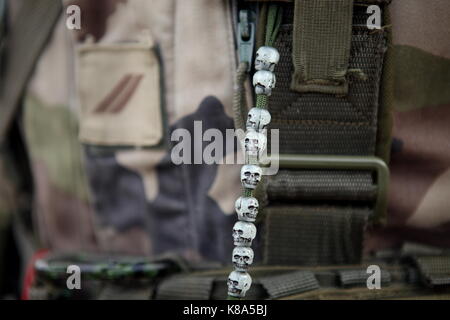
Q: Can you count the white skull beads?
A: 9